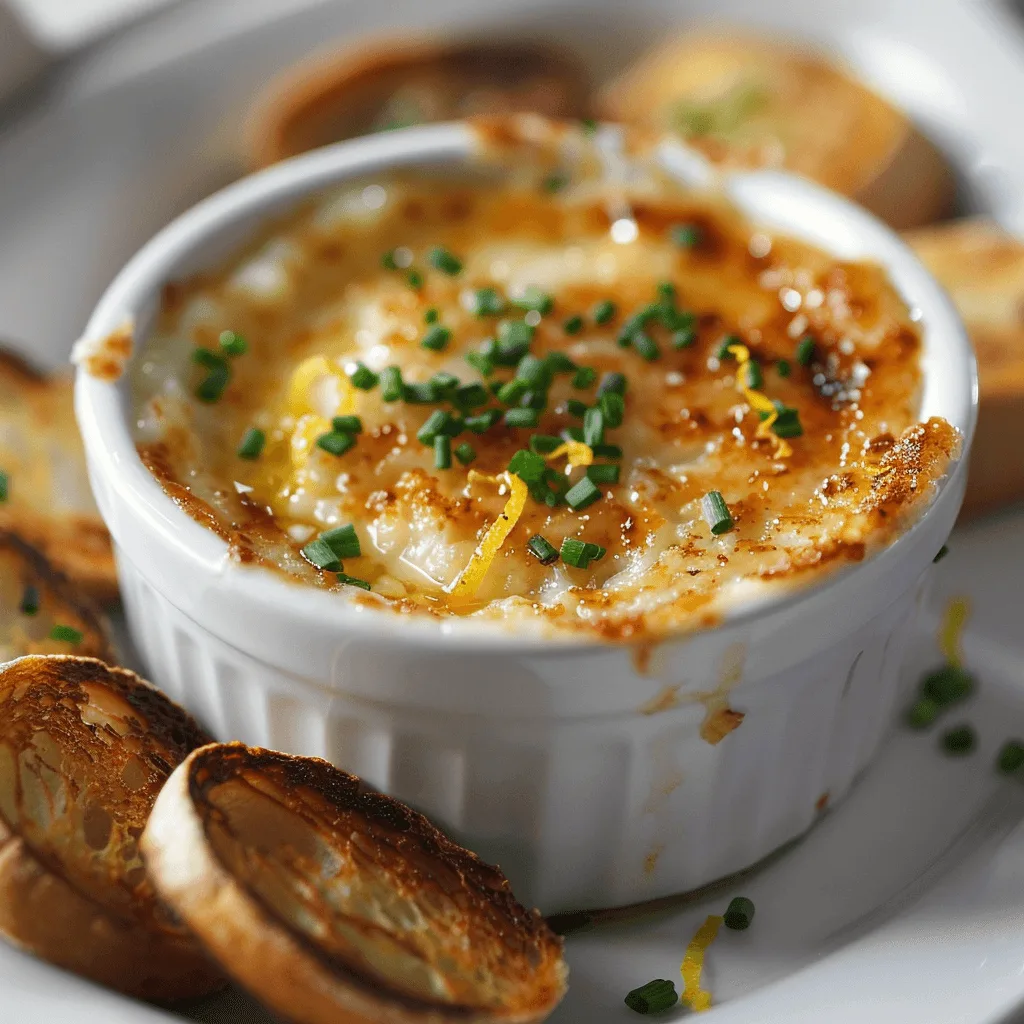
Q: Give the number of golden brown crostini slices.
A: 7